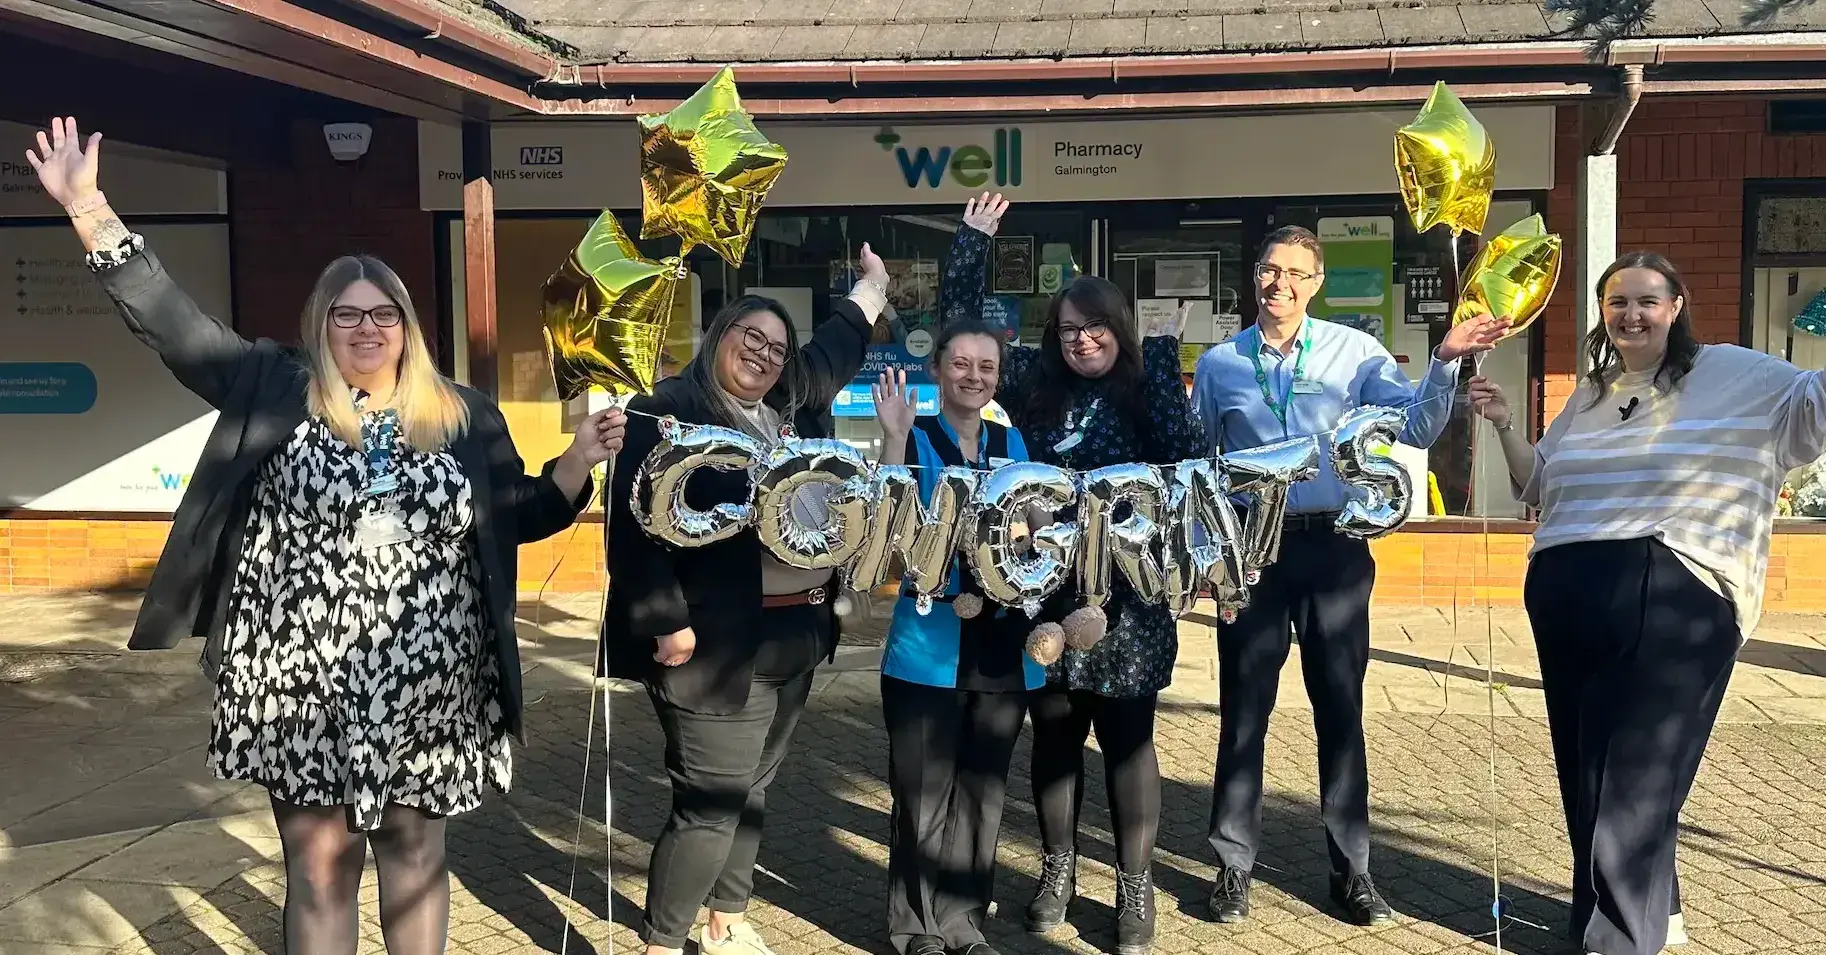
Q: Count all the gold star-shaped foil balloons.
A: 4